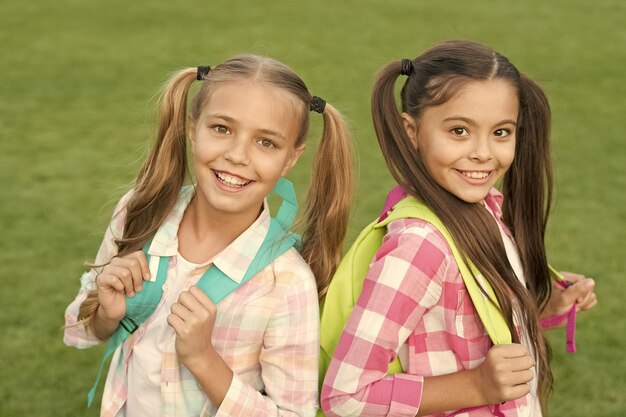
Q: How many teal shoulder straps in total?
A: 2